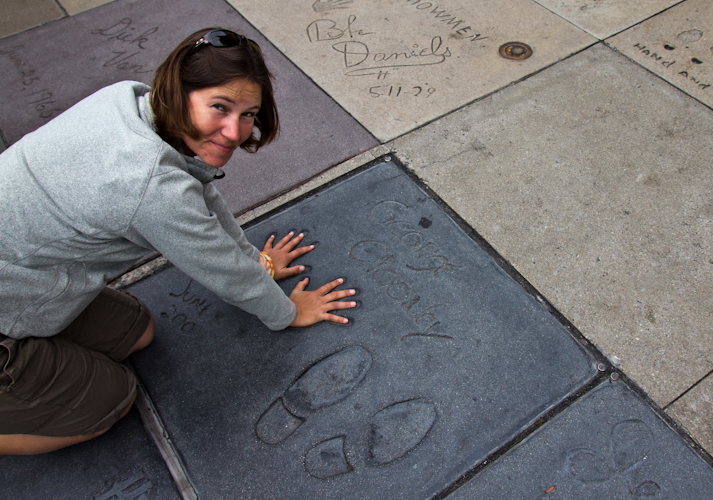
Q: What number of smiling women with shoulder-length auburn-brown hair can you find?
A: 1